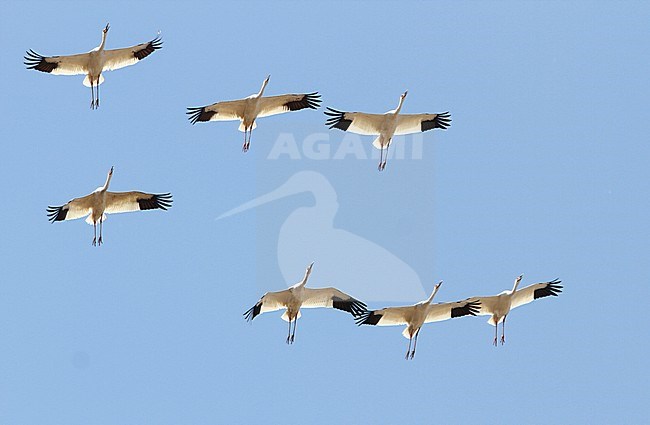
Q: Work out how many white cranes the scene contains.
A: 7